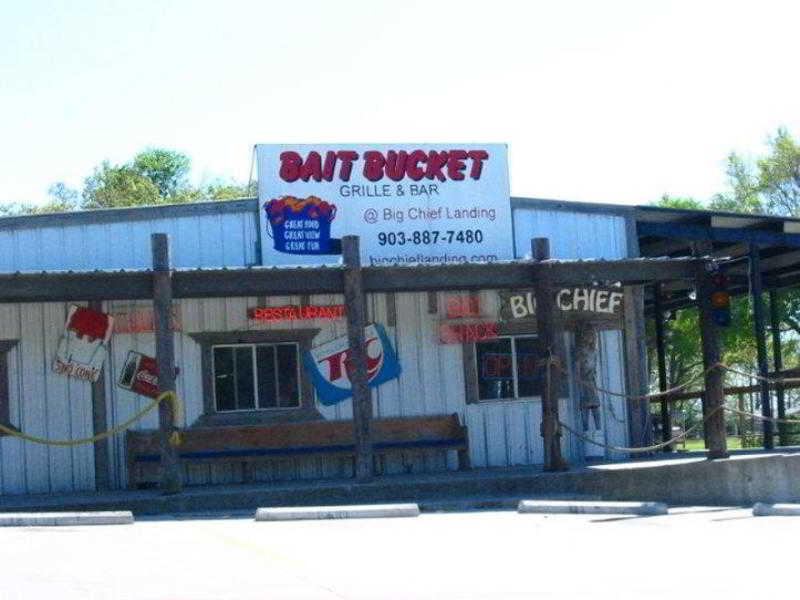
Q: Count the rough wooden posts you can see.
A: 4